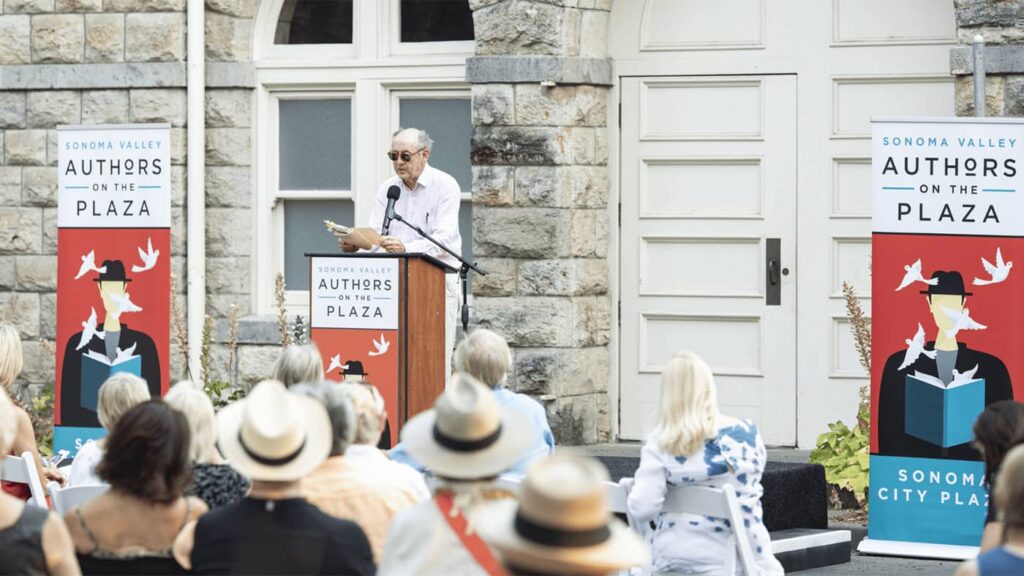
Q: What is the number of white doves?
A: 12